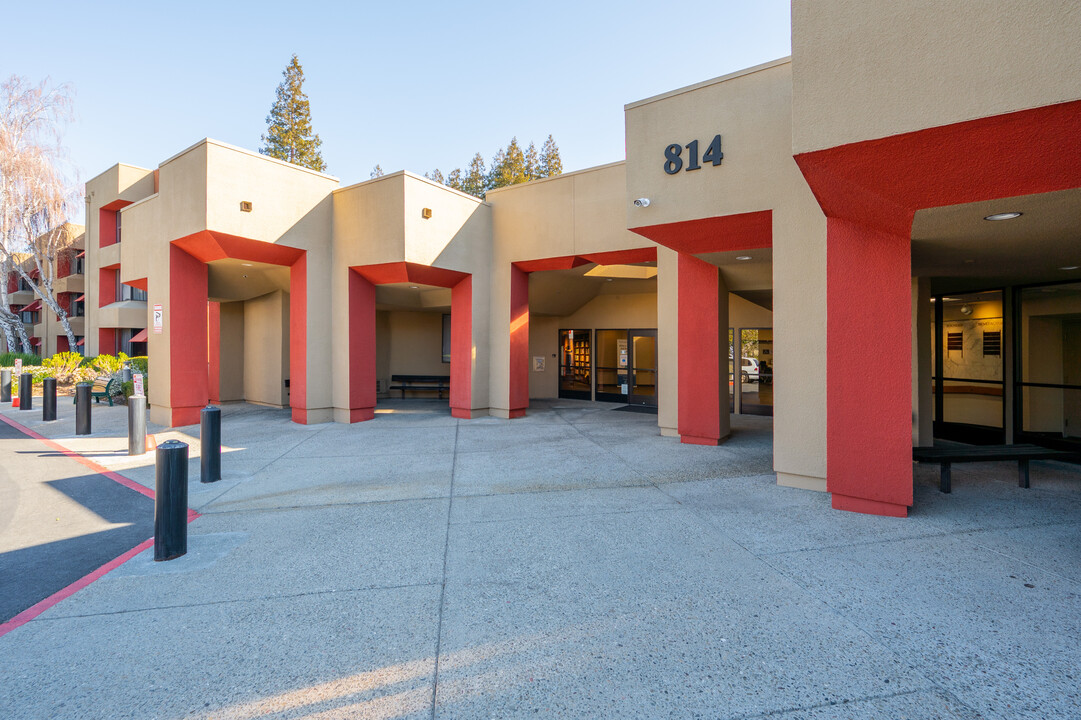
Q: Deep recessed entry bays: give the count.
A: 5